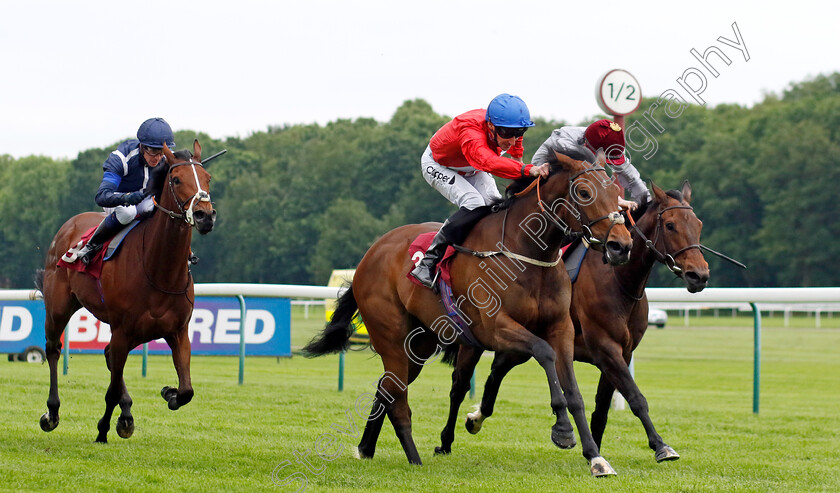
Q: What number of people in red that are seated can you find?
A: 1